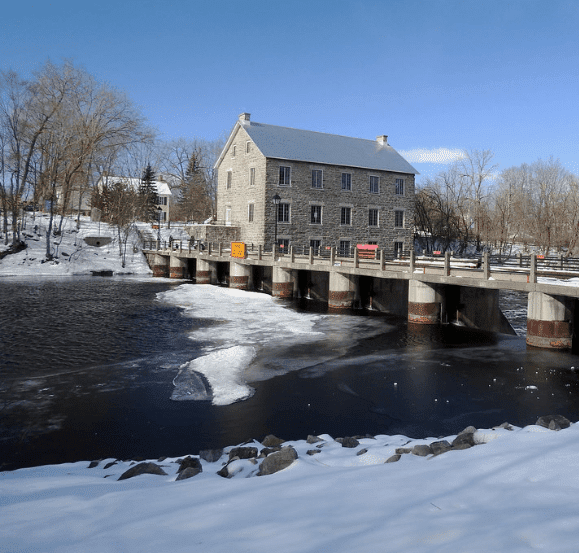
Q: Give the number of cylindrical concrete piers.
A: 8